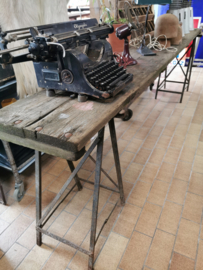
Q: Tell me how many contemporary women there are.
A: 0